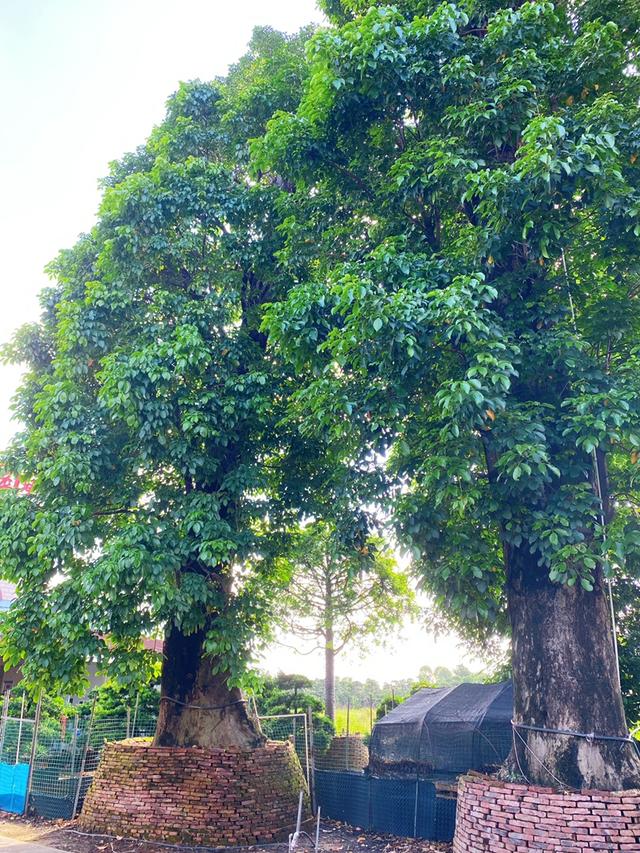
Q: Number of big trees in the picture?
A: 2